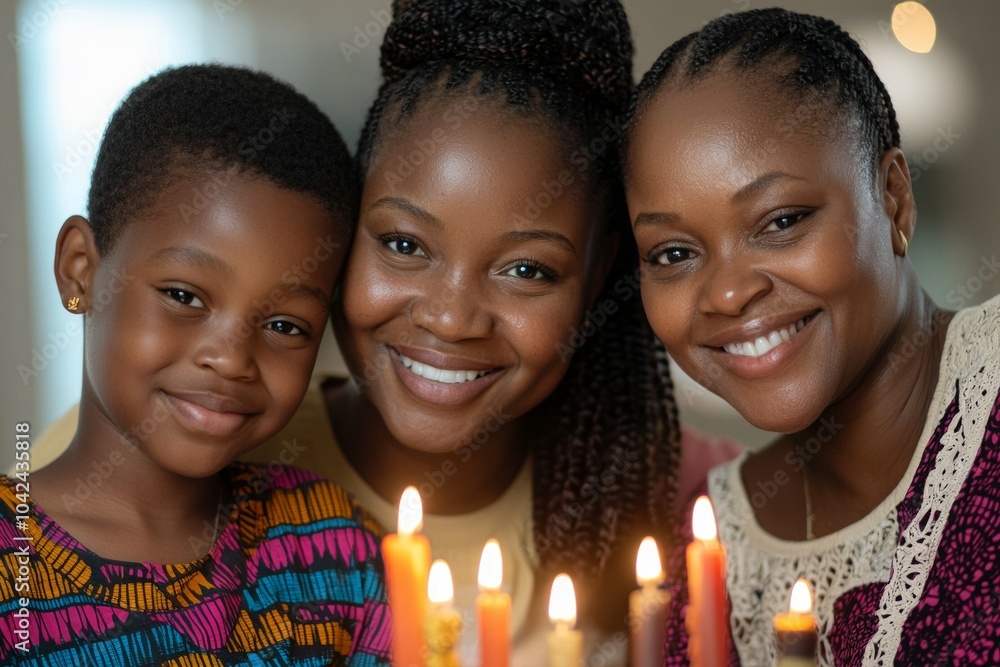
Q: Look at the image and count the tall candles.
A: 2